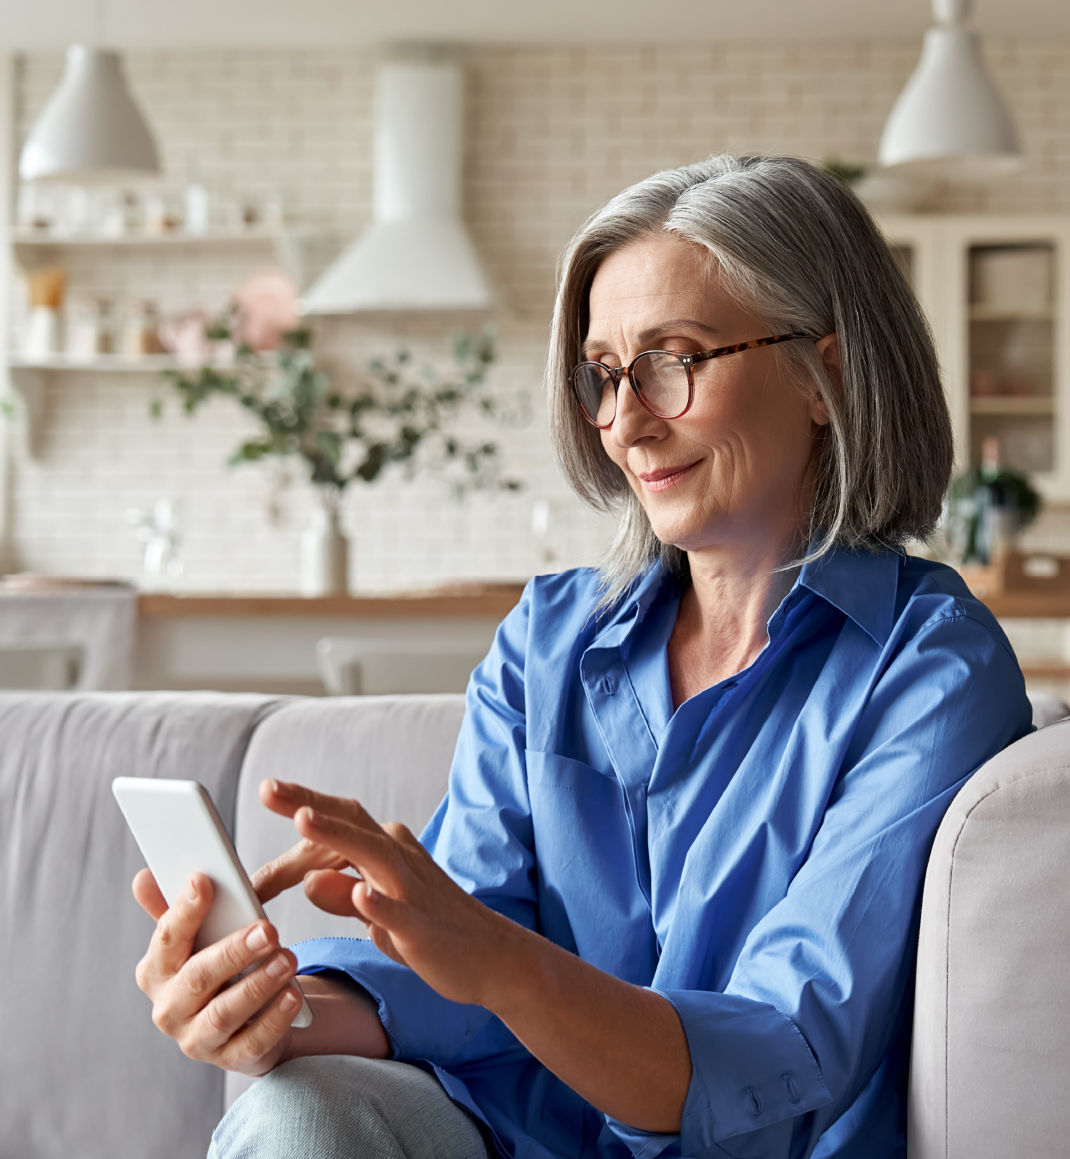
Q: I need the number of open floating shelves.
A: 2